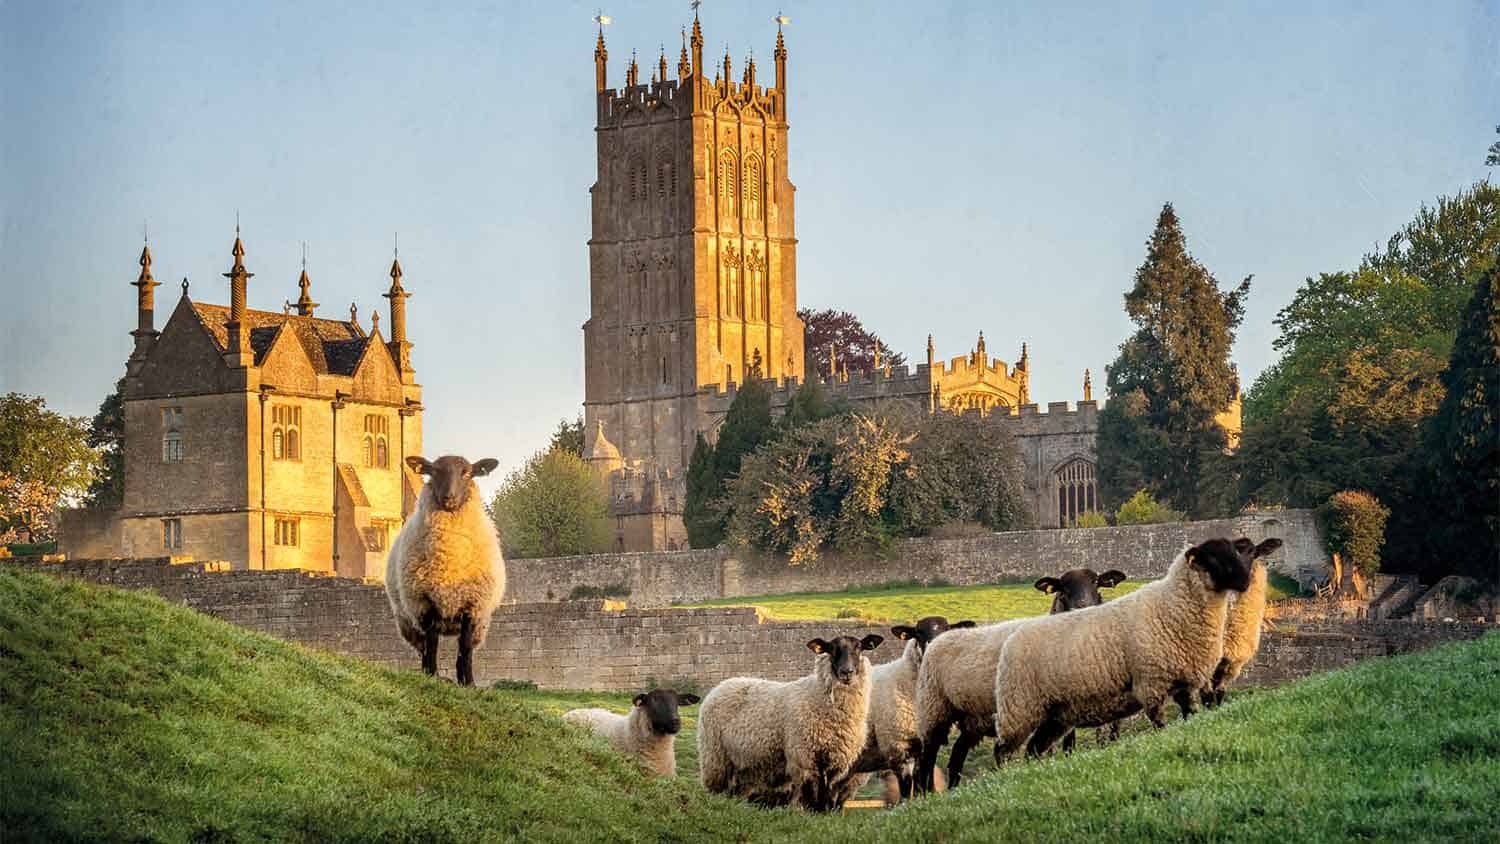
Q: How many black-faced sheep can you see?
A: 7